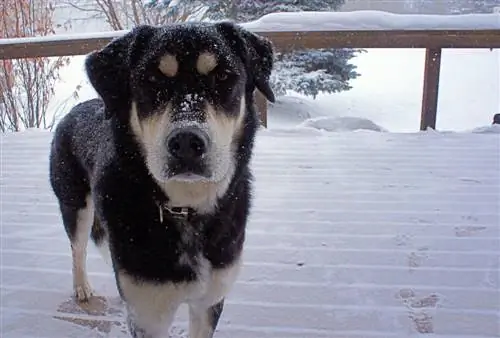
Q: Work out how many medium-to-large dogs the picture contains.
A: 1